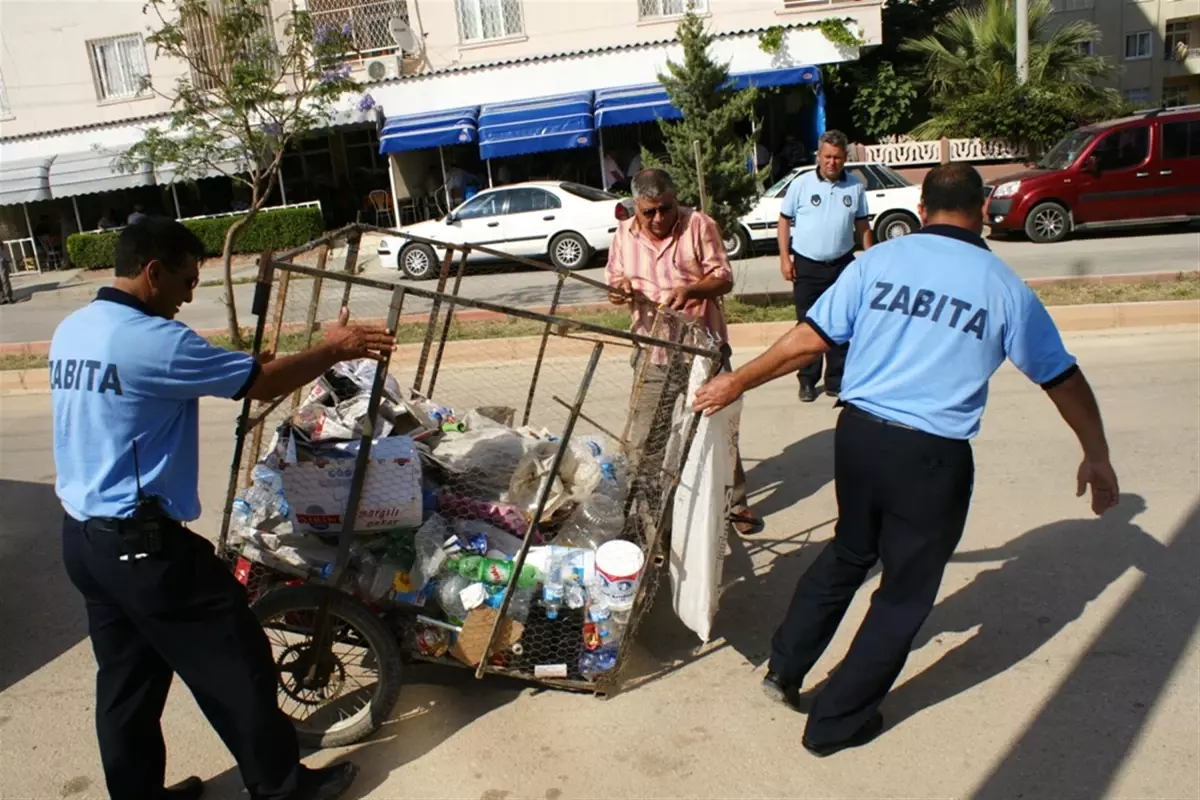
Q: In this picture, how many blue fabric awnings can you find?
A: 4